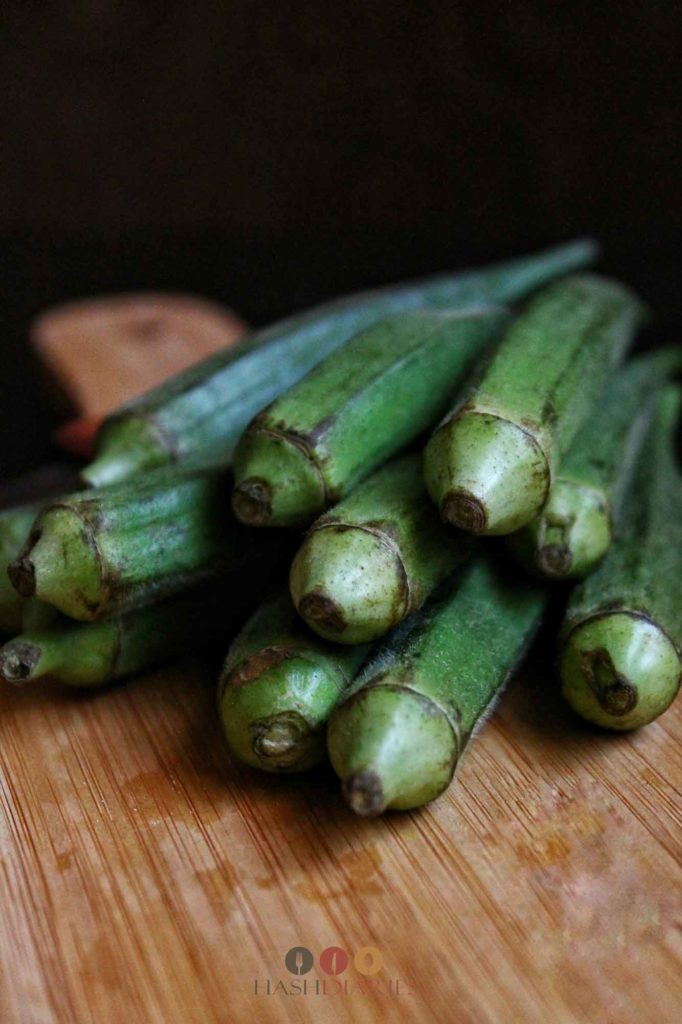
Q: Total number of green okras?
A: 11